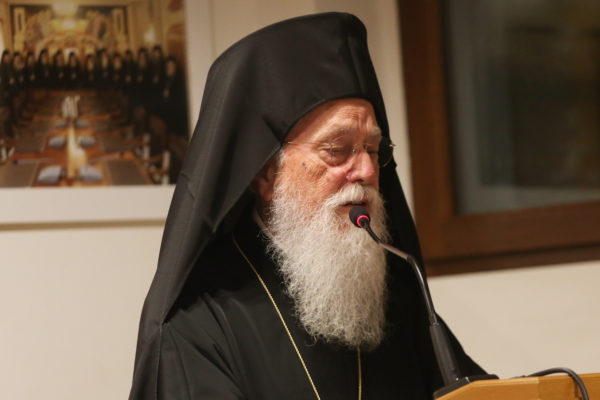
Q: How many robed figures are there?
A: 14